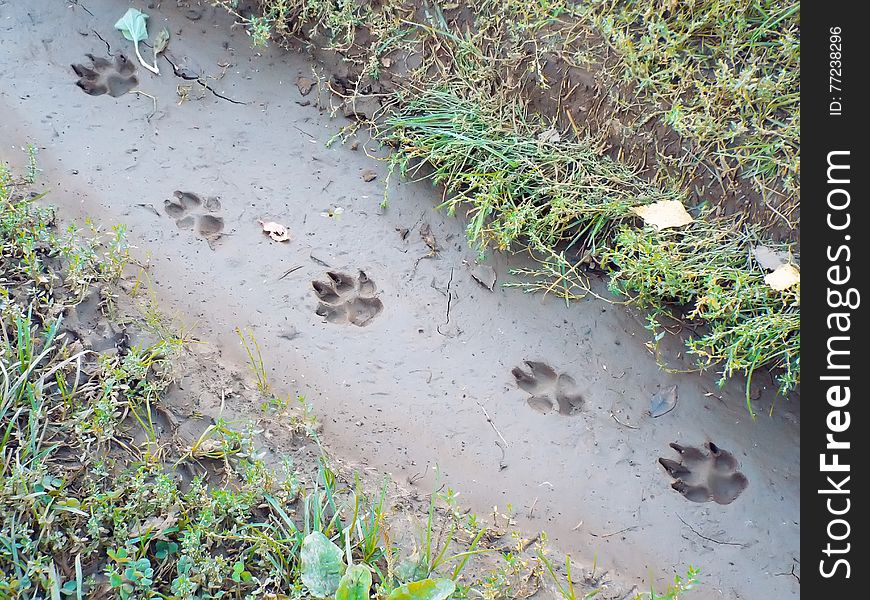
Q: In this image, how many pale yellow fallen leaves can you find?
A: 2